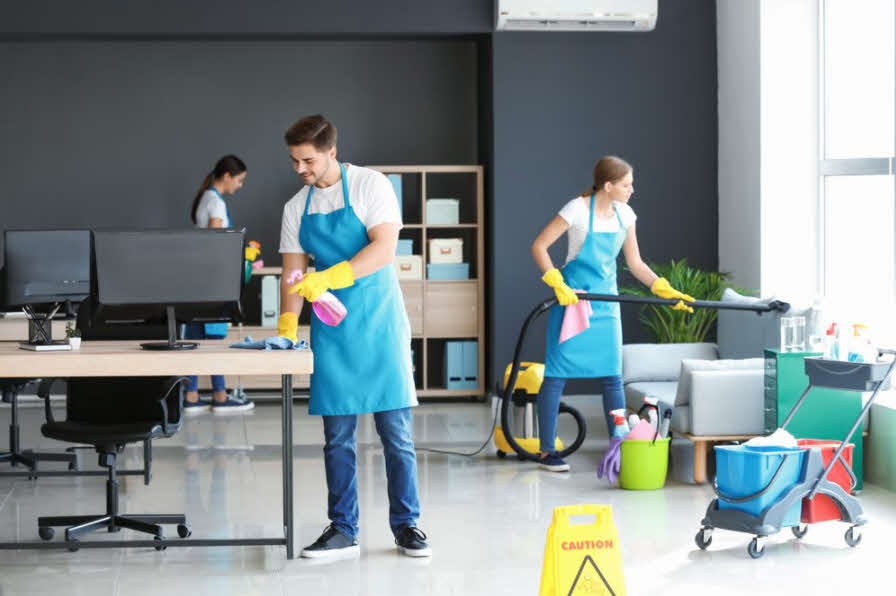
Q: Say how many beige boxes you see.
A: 2